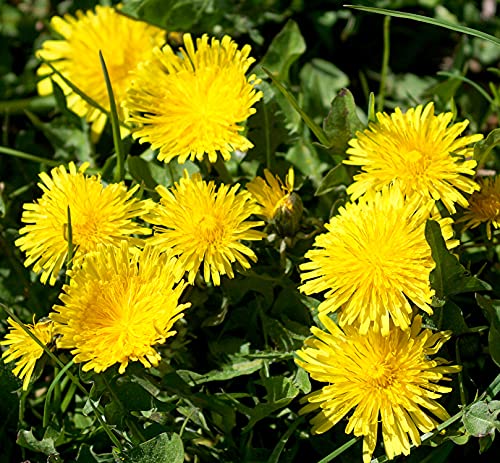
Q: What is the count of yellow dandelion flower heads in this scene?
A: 11